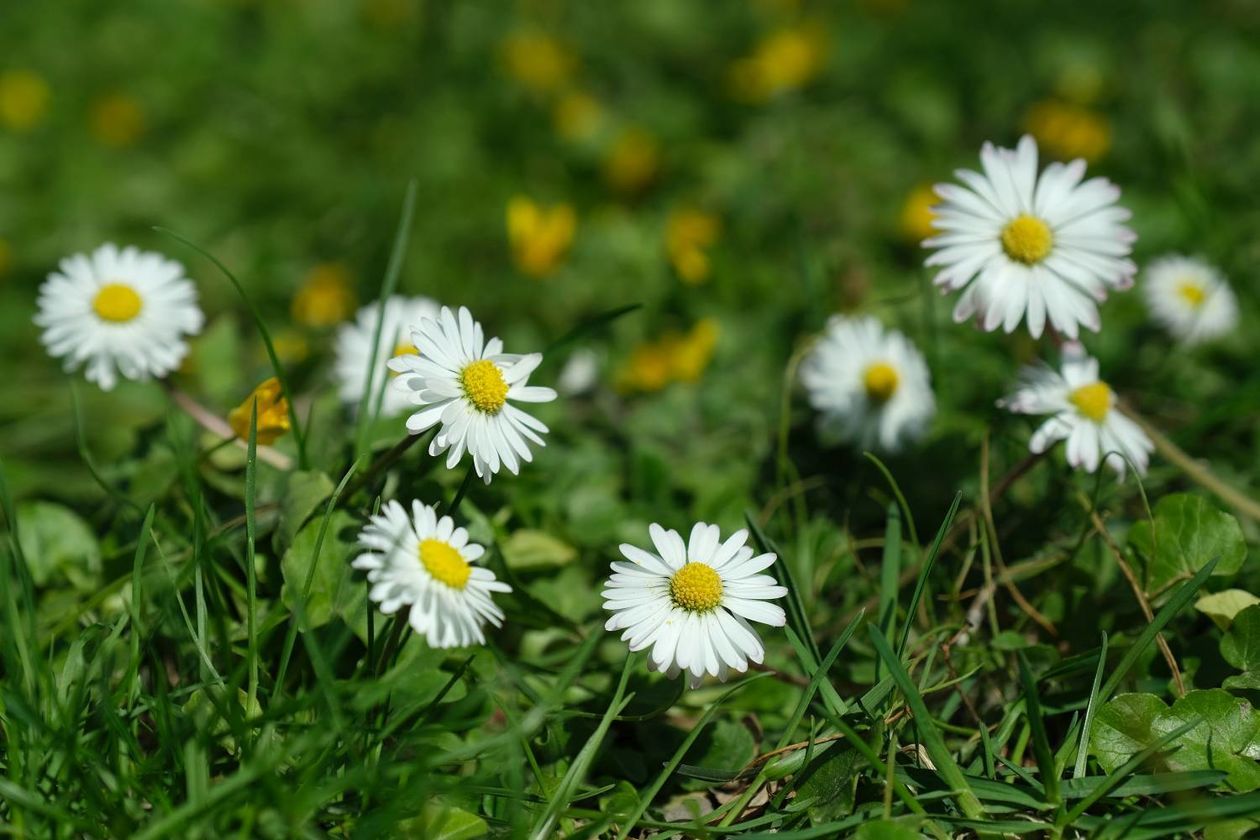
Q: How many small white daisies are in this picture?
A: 9